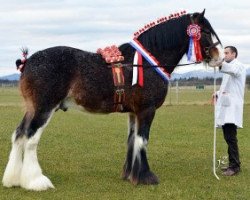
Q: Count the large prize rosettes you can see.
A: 1